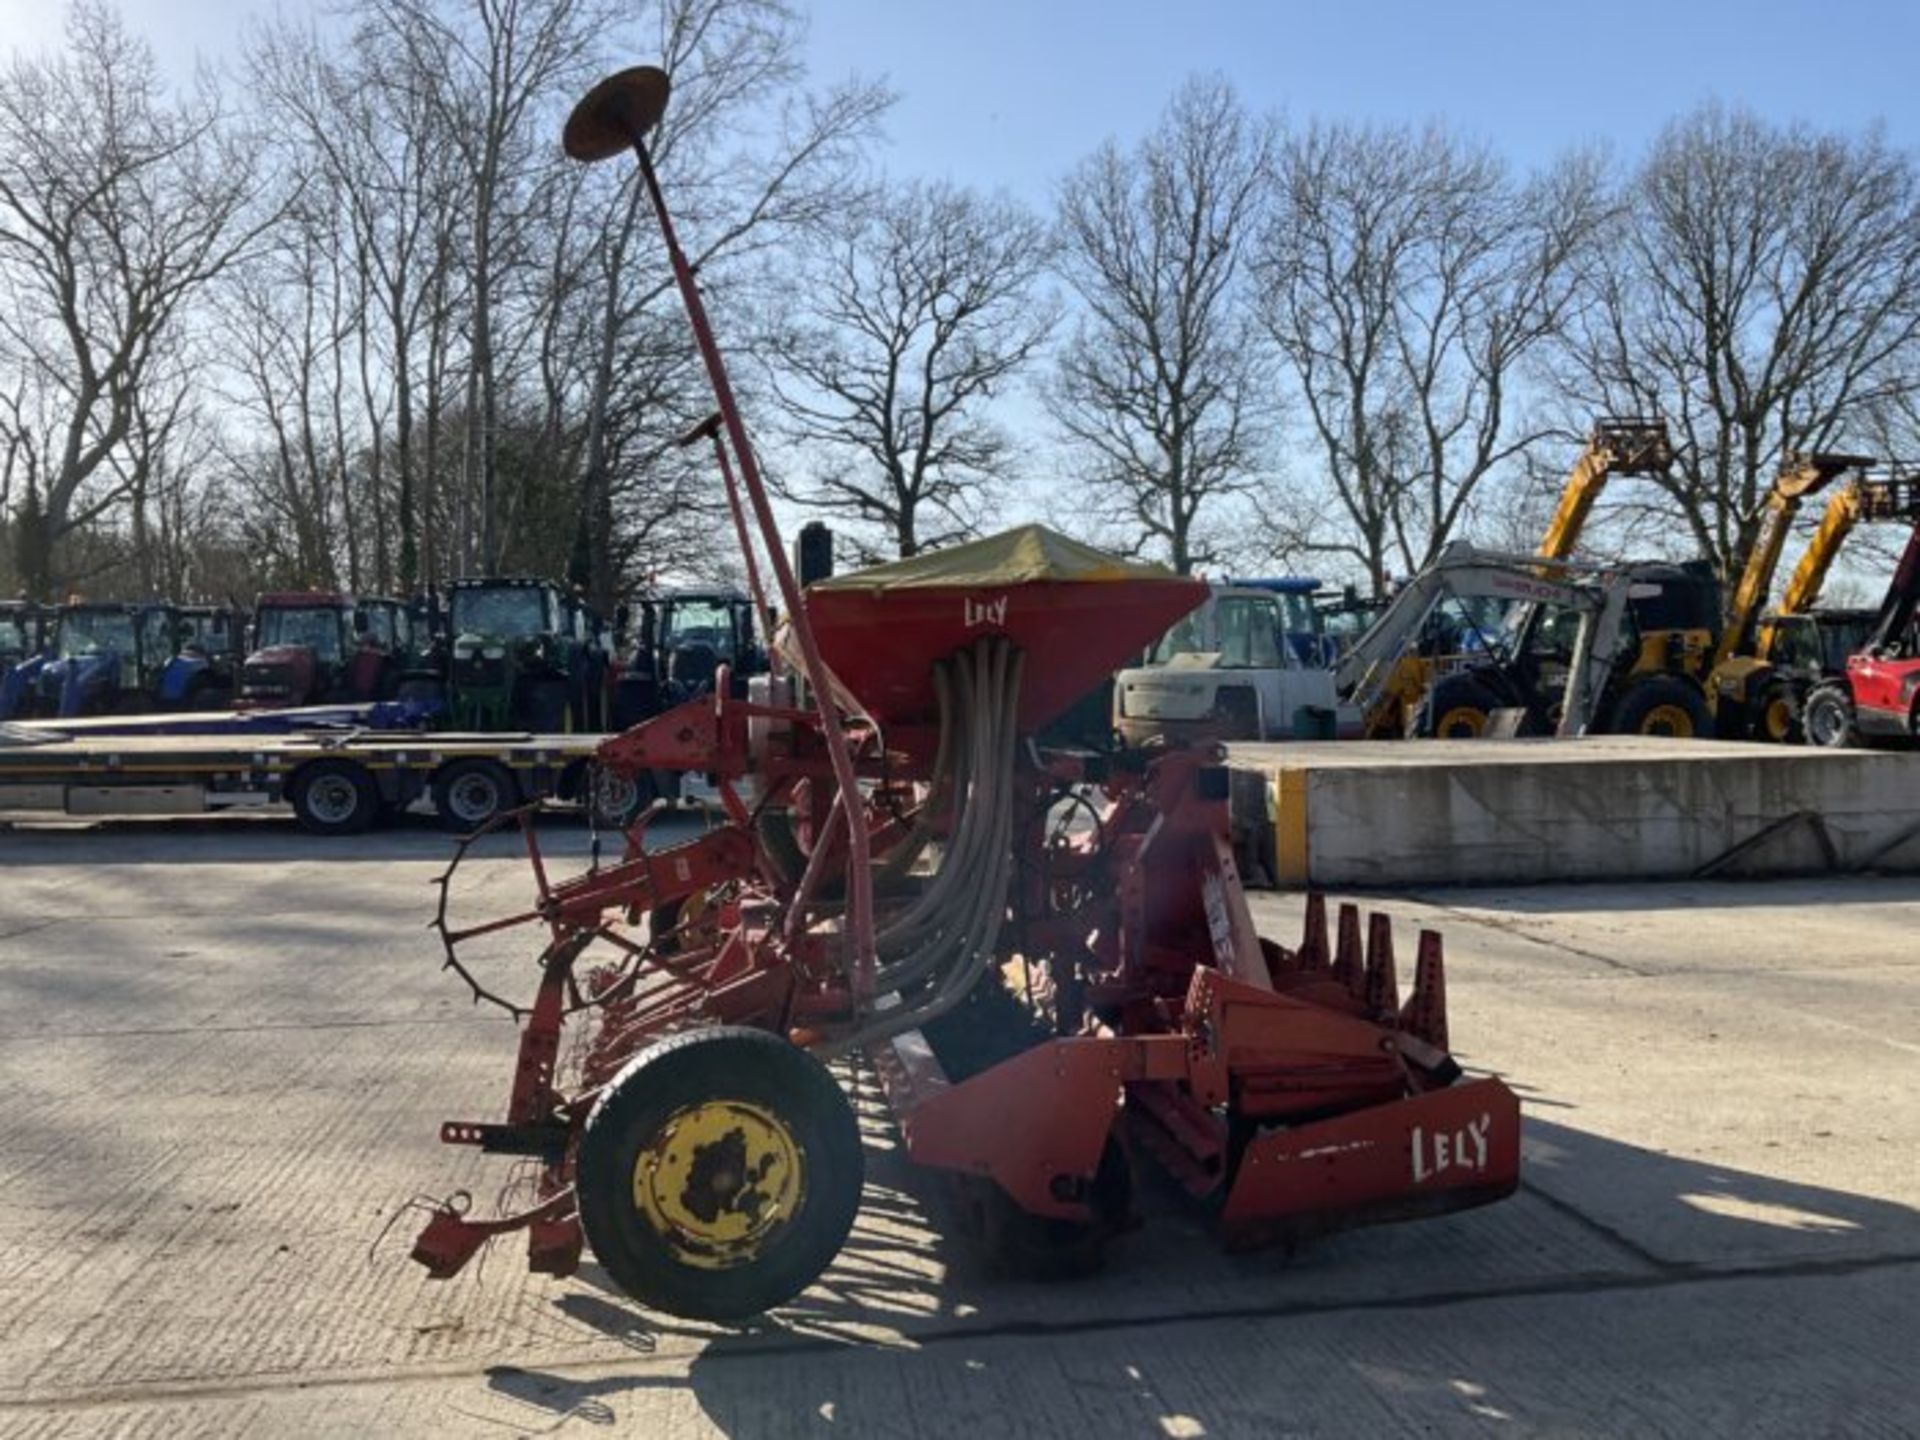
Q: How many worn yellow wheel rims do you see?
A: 1